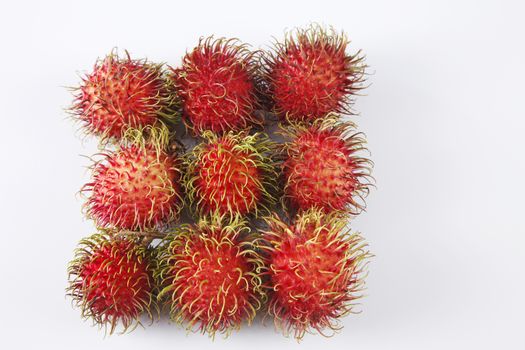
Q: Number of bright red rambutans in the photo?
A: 9